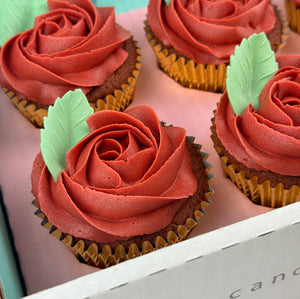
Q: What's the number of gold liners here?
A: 5